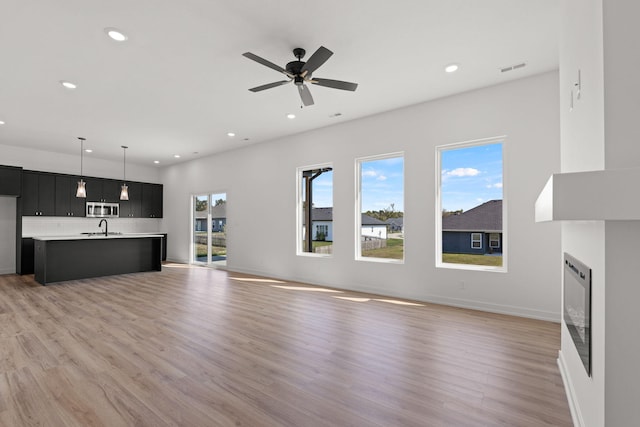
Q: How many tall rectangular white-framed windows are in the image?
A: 3